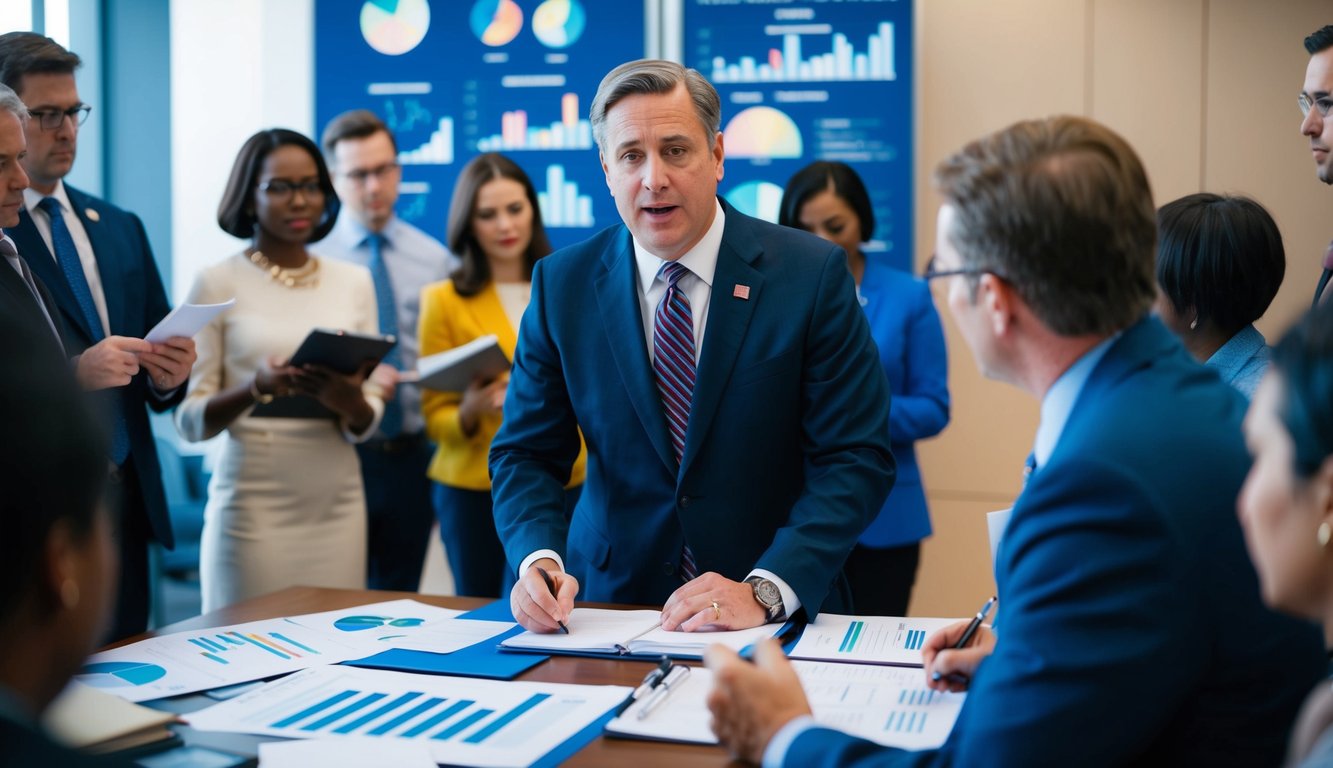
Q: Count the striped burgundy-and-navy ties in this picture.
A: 1